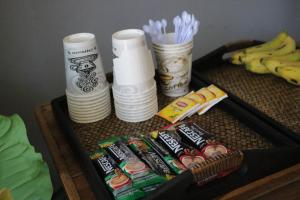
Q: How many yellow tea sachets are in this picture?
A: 4